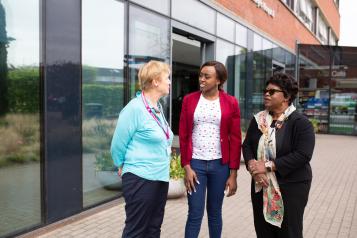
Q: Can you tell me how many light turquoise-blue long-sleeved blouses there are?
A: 1